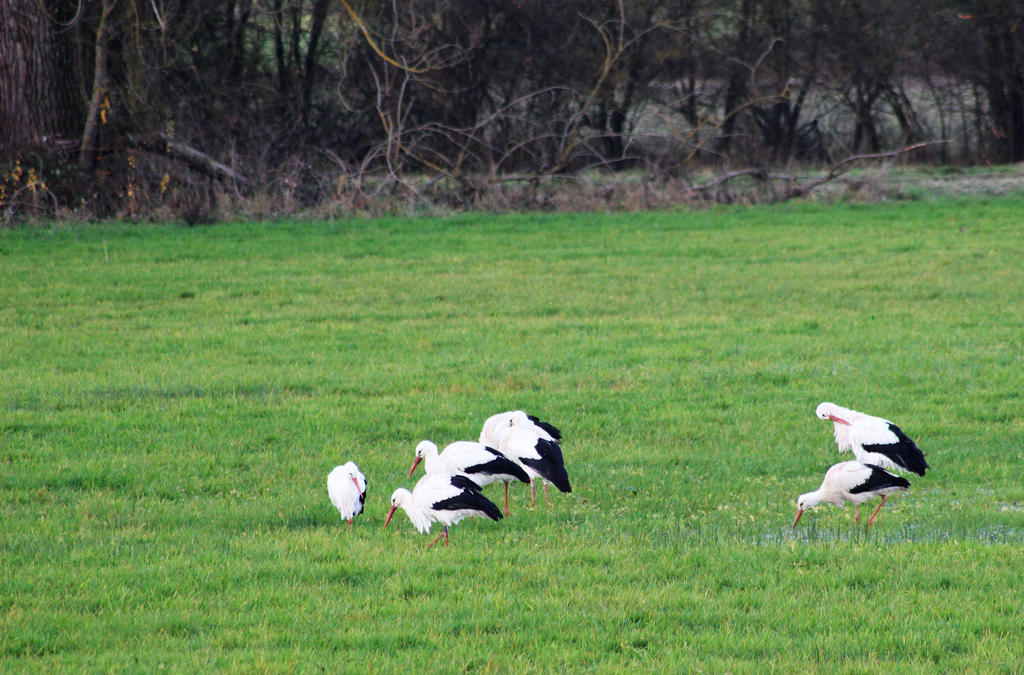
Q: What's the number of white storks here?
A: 7